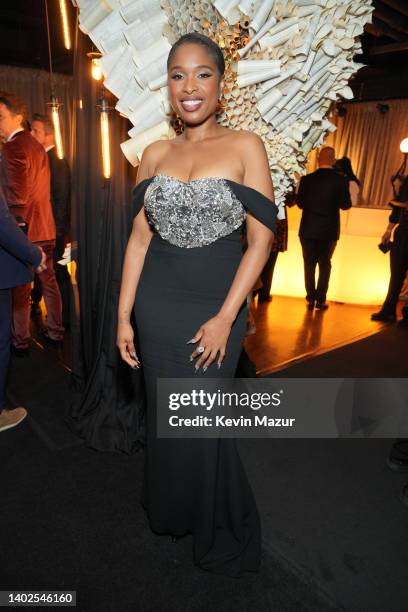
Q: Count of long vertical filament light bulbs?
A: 3